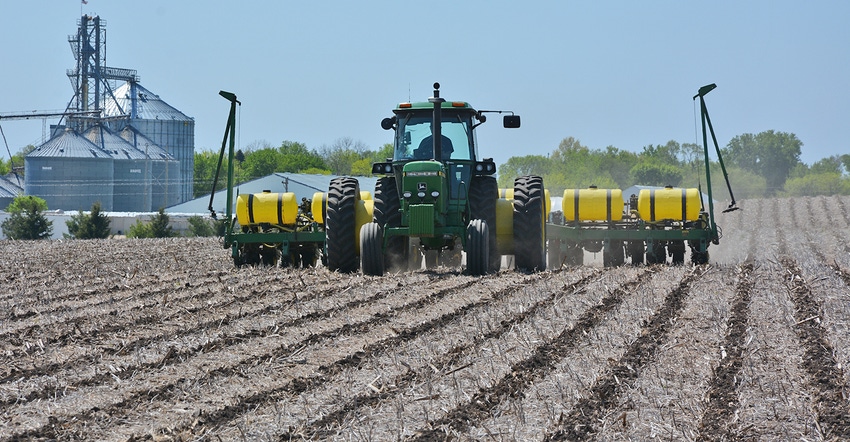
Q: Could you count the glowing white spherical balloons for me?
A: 0